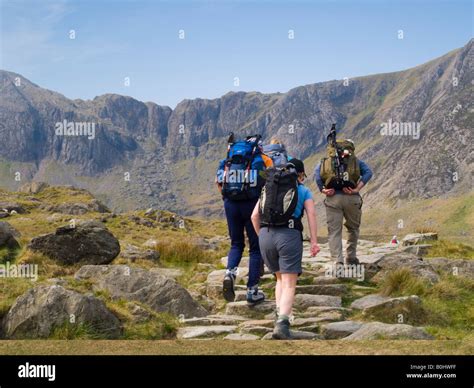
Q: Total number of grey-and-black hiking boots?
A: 2